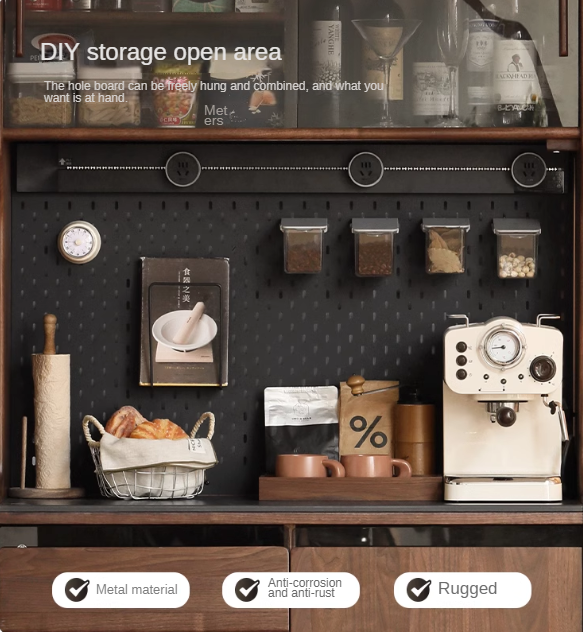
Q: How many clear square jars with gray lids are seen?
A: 4